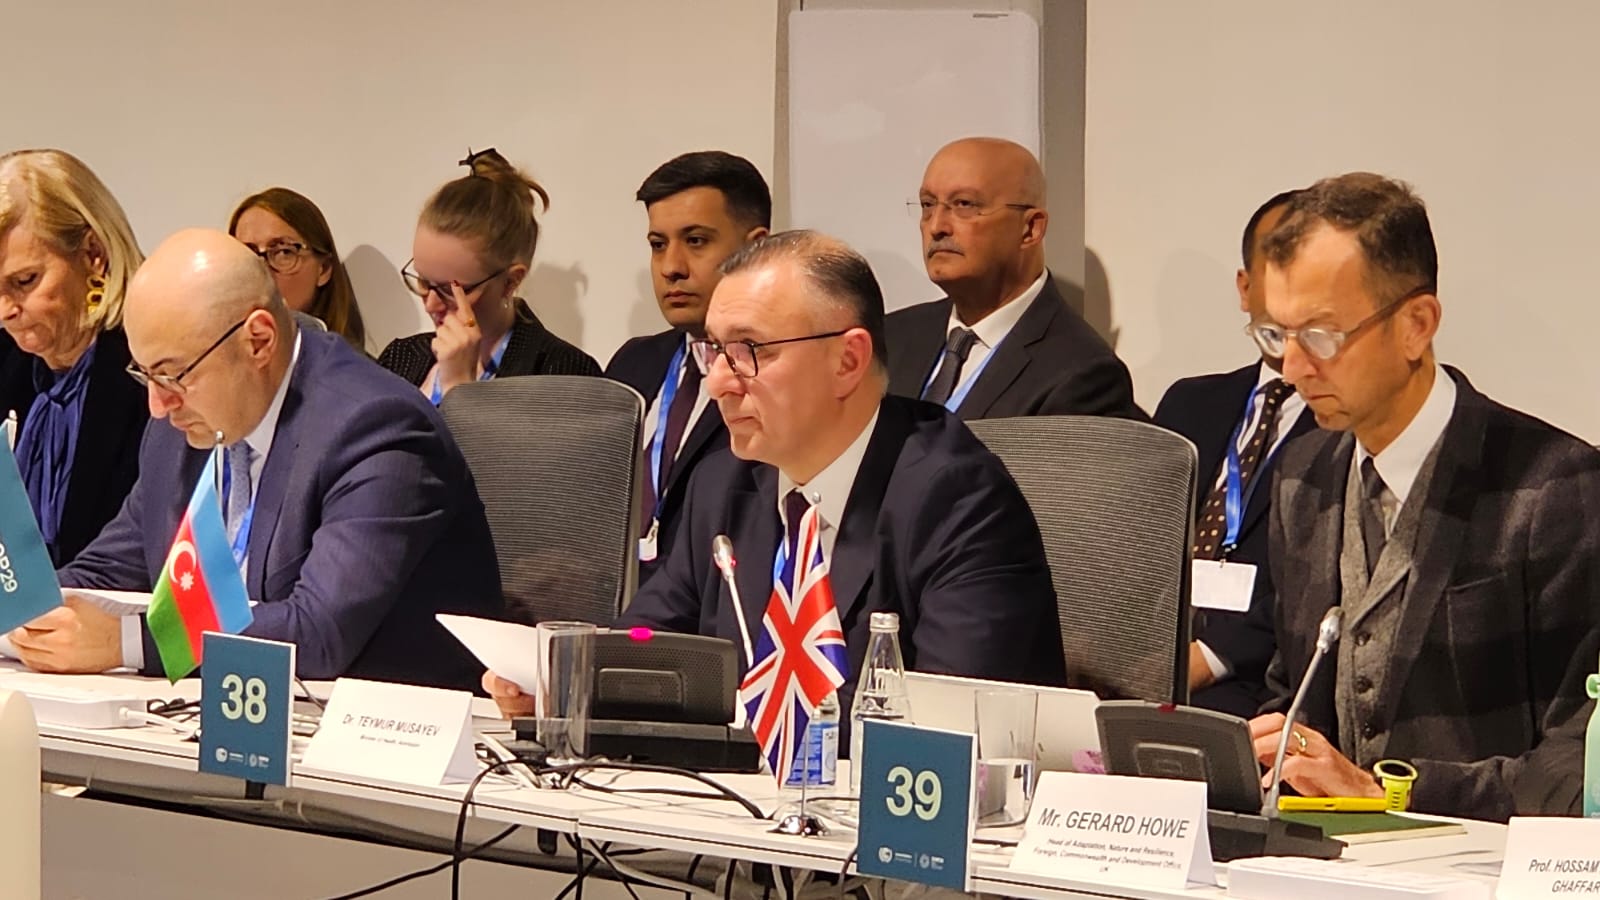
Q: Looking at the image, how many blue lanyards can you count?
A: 6